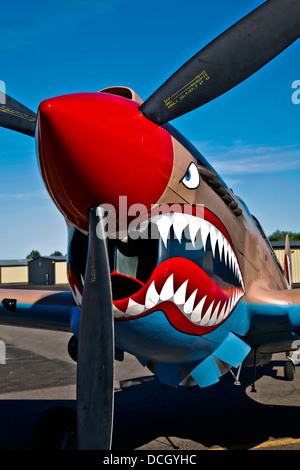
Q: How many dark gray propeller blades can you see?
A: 3